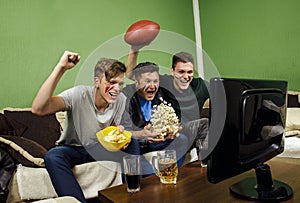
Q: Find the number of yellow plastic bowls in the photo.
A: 1